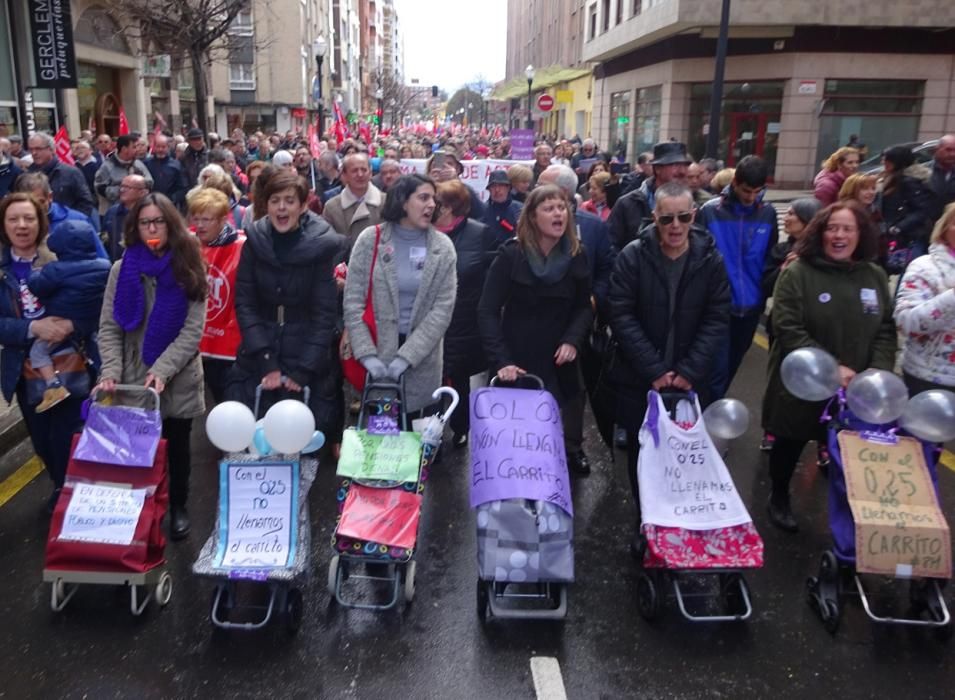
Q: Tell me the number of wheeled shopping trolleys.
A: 6